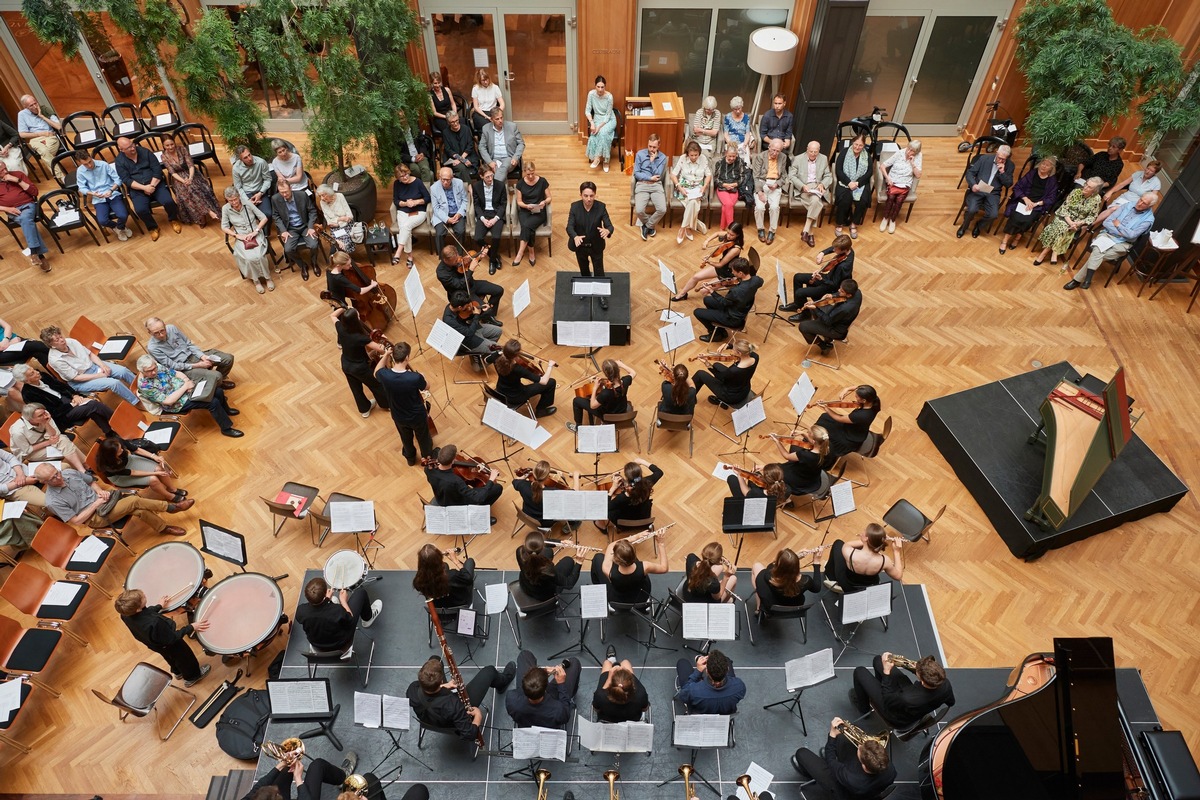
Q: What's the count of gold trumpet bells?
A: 4